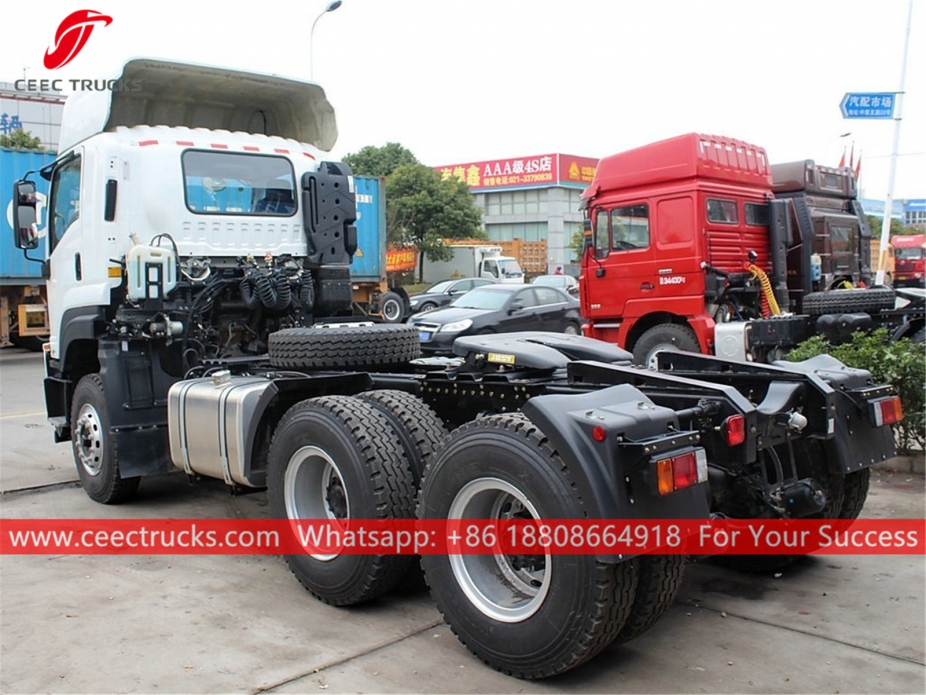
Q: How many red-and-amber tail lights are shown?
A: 2